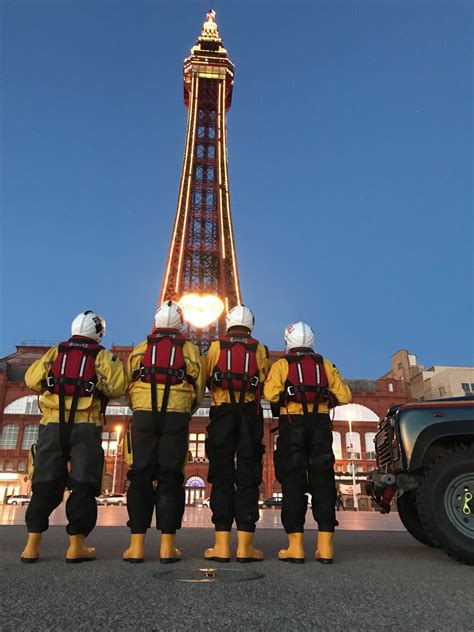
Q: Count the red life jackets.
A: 4